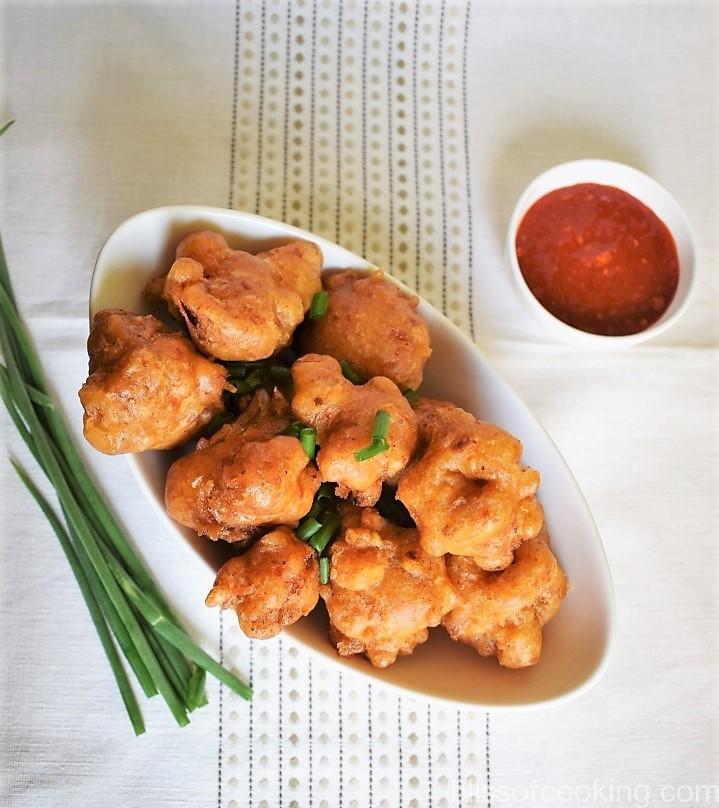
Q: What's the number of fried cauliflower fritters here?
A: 9